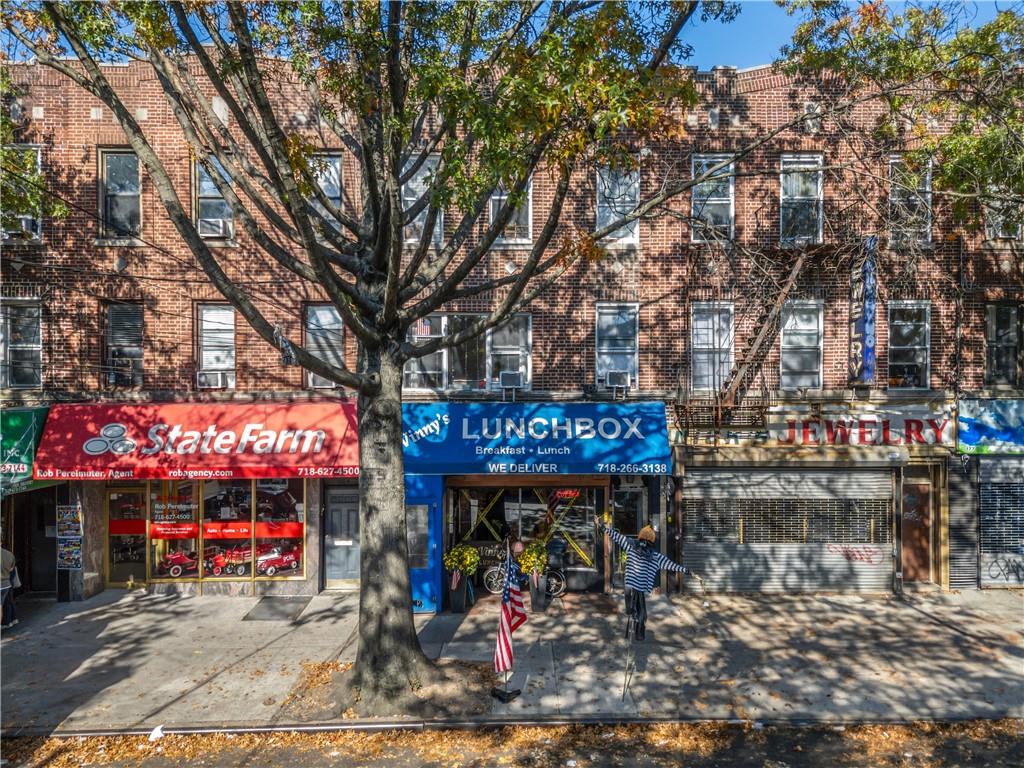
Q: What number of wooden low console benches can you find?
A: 0